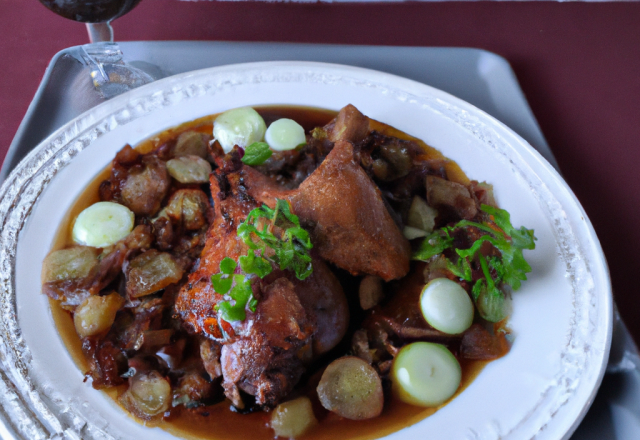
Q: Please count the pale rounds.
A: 5